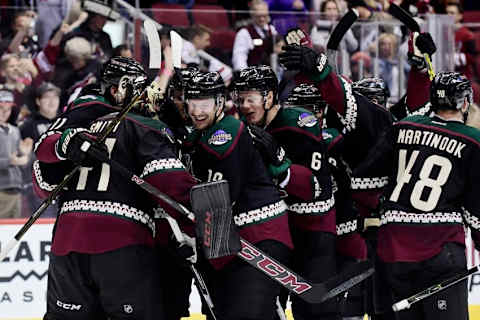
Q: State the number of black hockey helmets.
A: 7